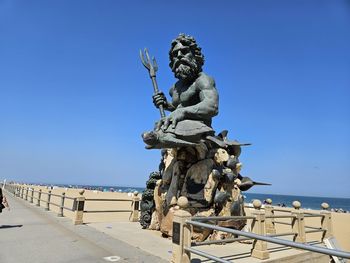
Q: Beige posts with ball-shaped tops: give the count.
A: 7